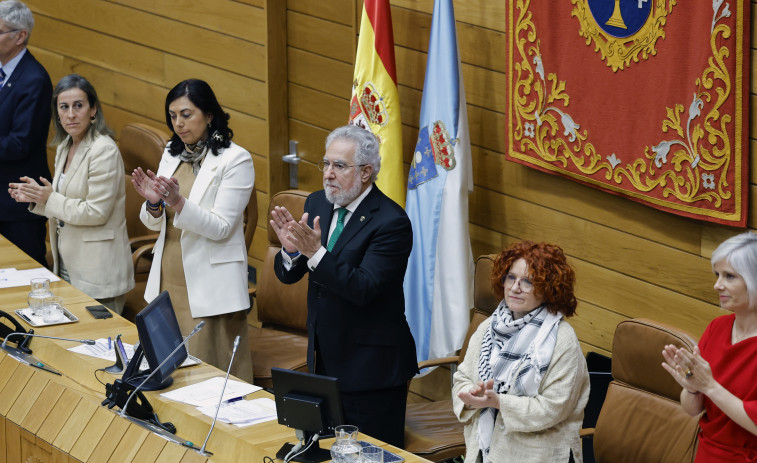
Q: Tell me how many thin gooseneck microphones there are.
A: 3